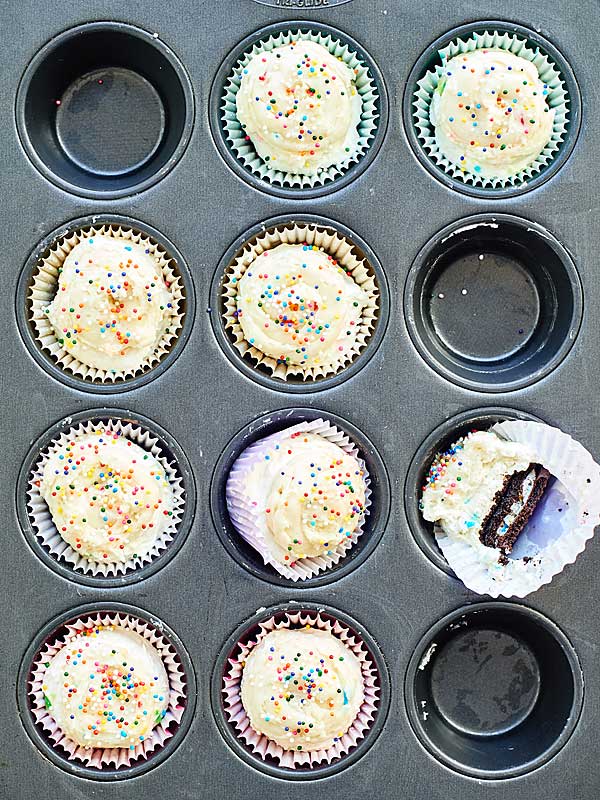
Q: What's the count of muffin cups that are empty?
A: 3